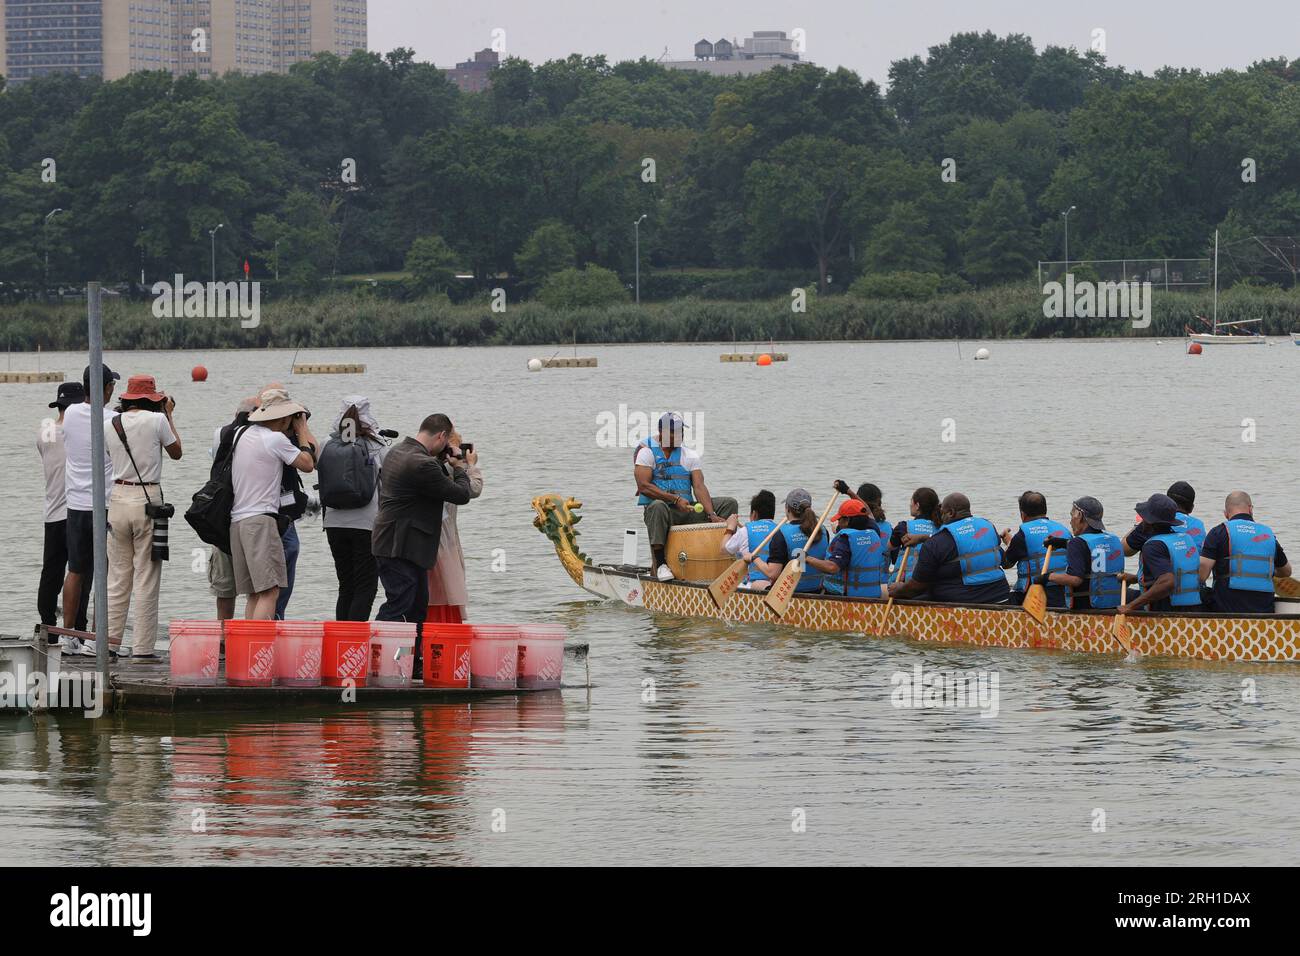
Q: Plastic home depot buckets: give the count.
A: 8